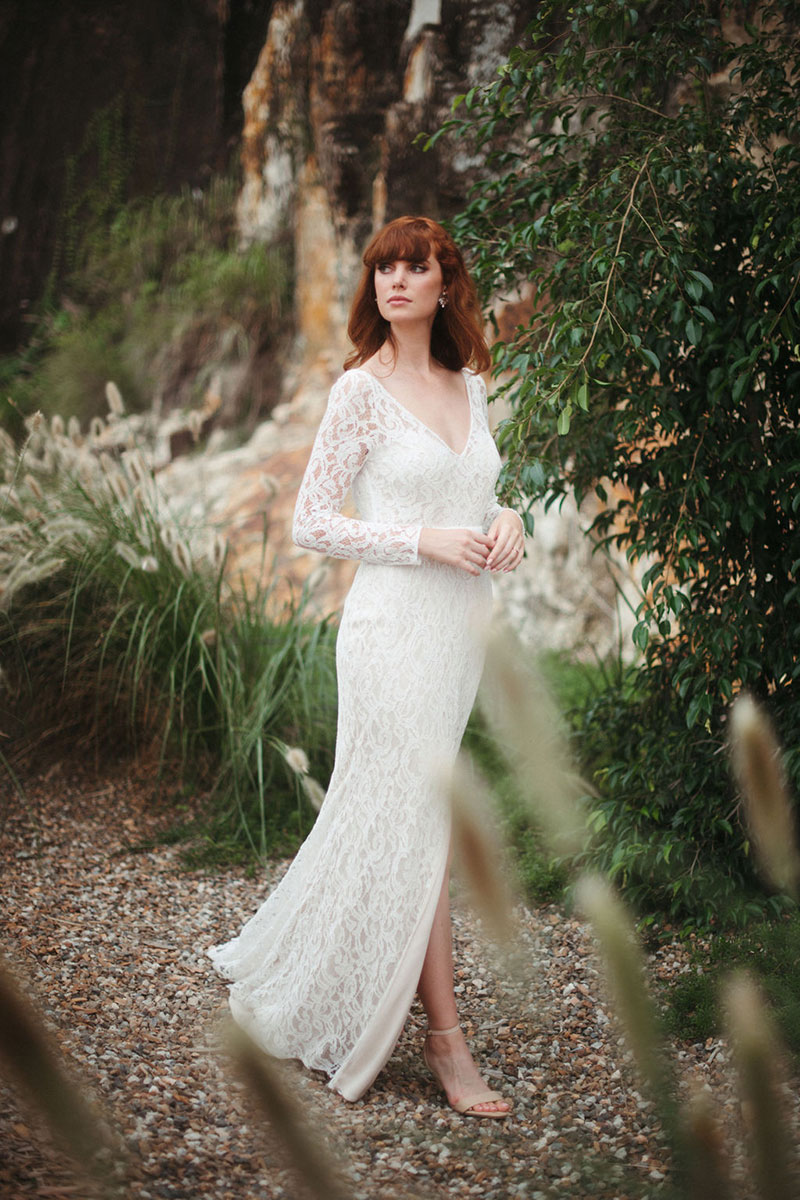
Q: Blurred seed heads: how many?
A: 8